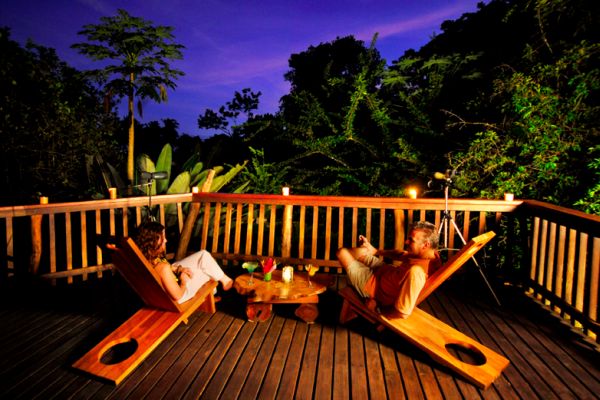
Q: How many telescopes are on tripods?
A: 2